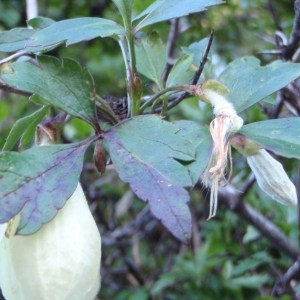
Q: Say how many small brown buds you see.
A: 1